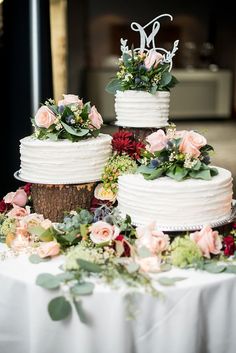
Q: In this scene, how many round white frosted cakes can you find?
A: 3